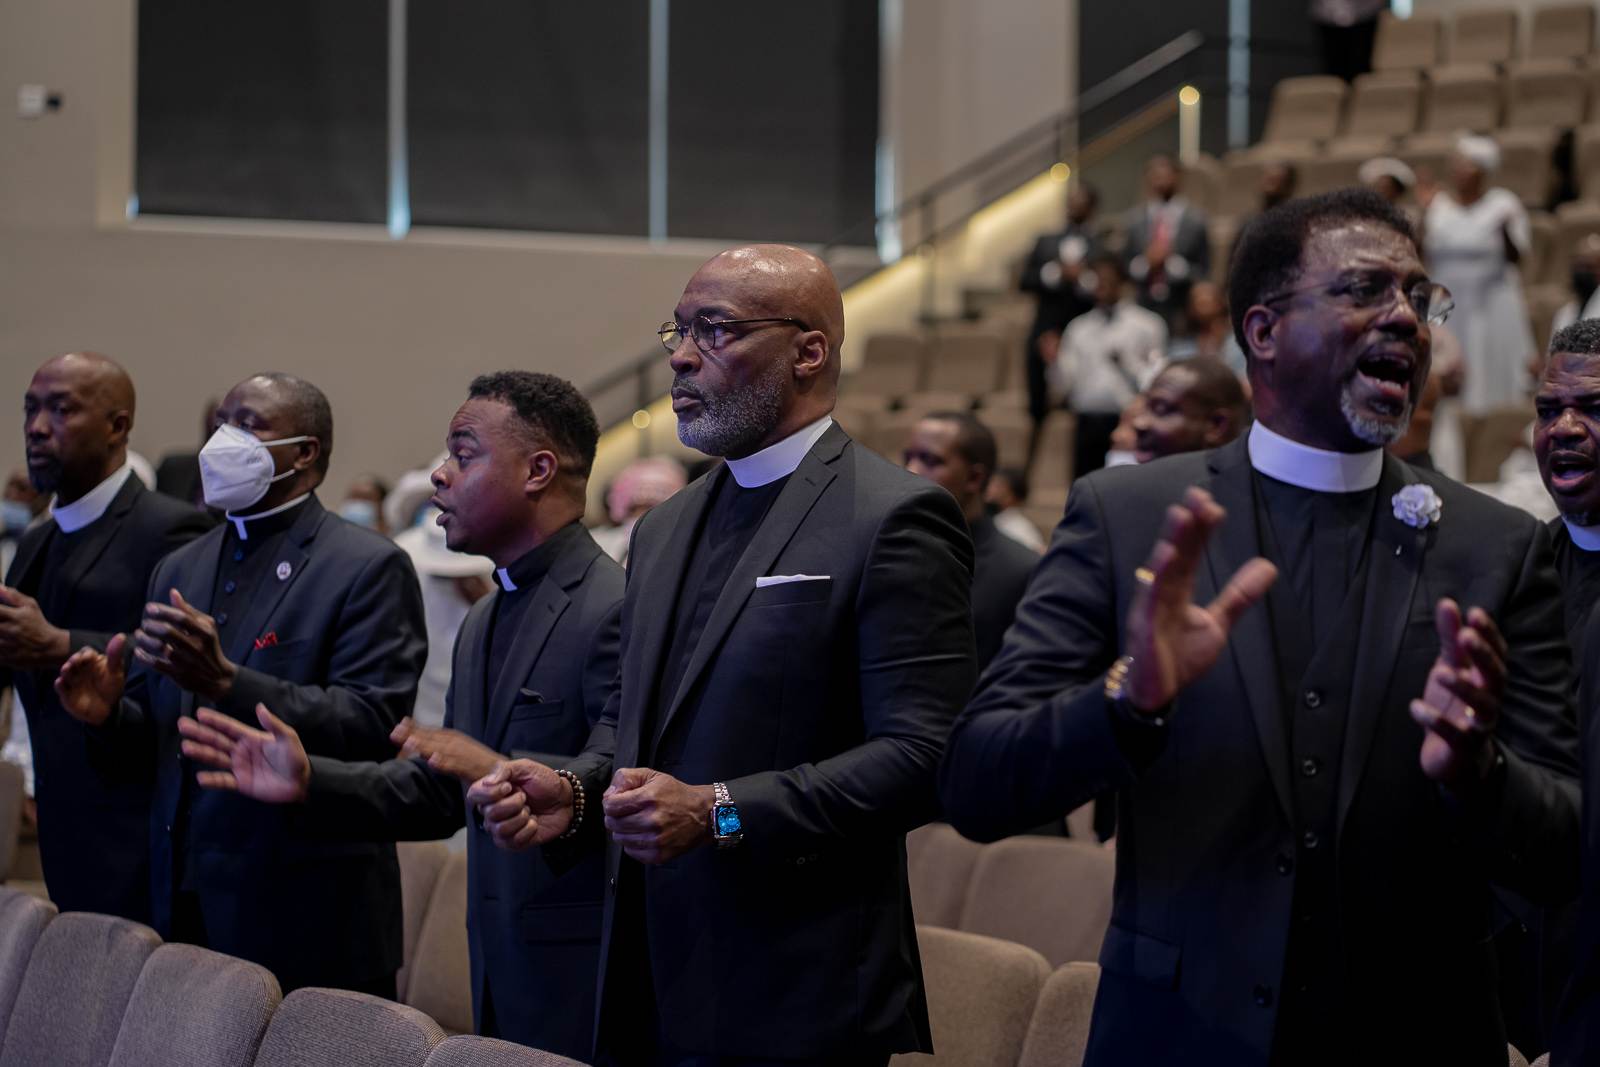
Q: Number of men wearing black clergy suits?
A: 6